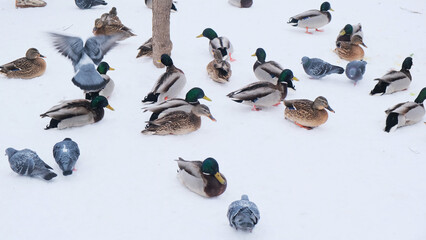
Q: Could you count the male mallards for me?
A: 12